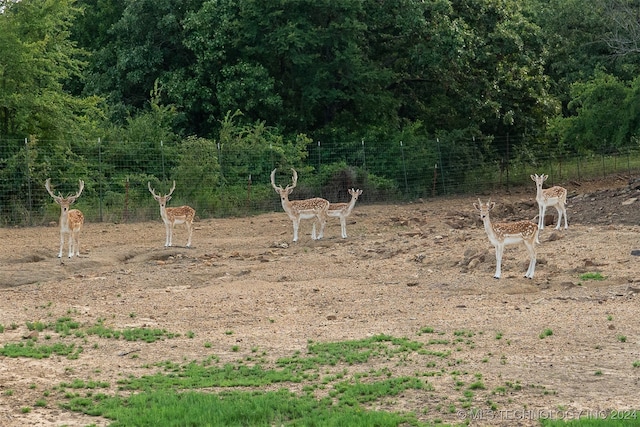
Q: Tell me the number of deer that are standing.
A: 6